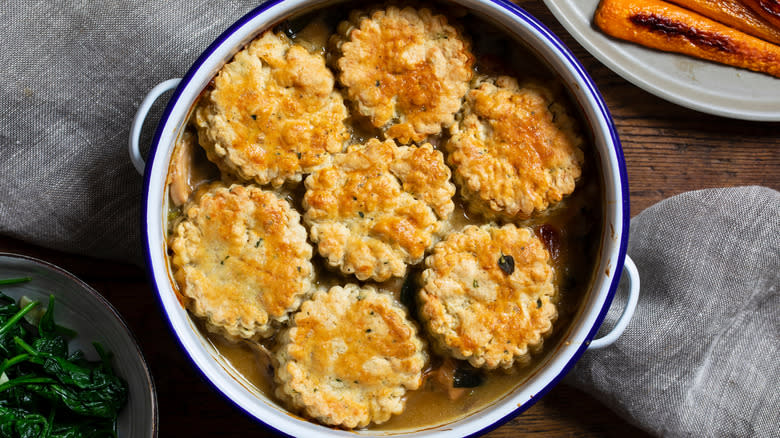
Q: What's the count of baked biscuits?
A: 7